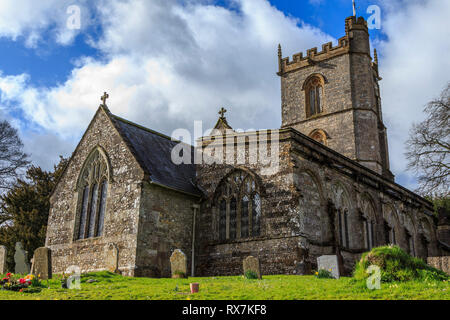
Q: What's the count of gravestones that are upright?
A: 7